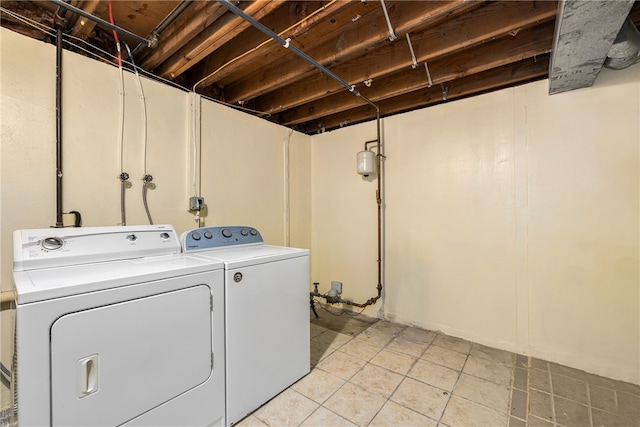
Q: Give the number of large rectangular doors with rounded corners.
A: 1